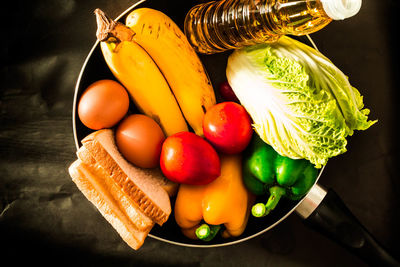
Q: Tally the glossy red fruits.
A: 2